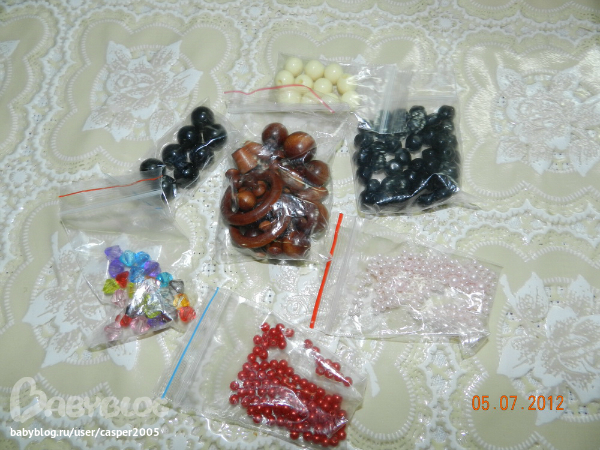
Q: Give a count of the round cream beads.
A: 11